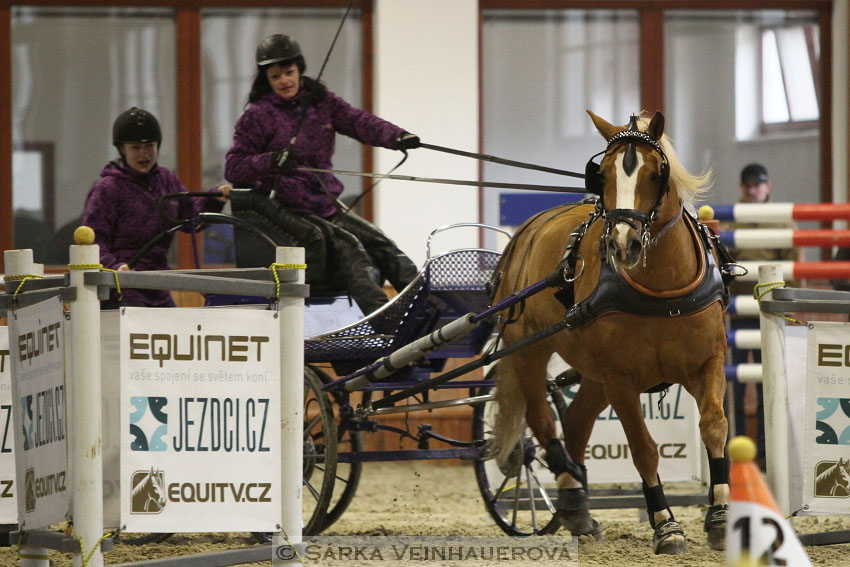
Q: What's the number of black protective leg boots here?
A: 4